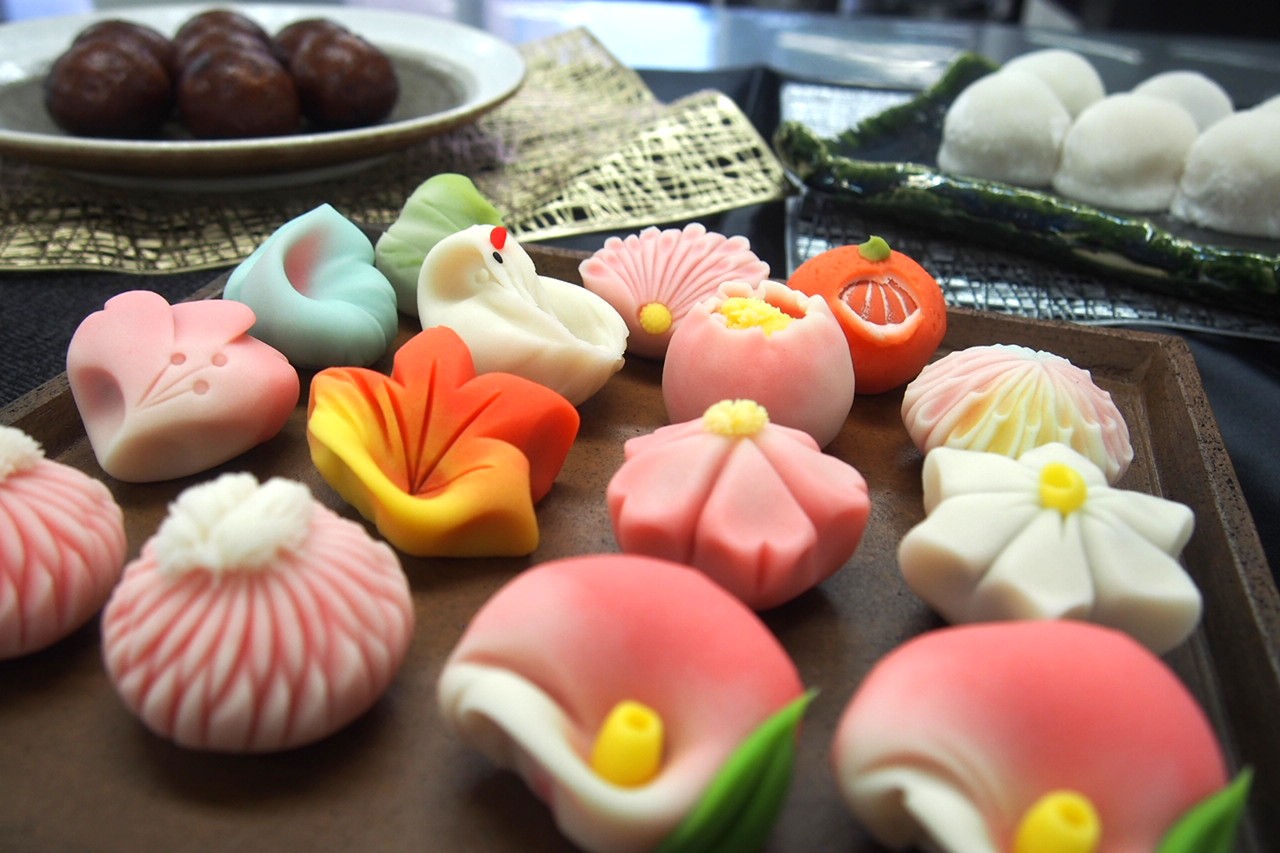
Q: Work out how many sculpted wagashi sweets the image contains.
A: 15